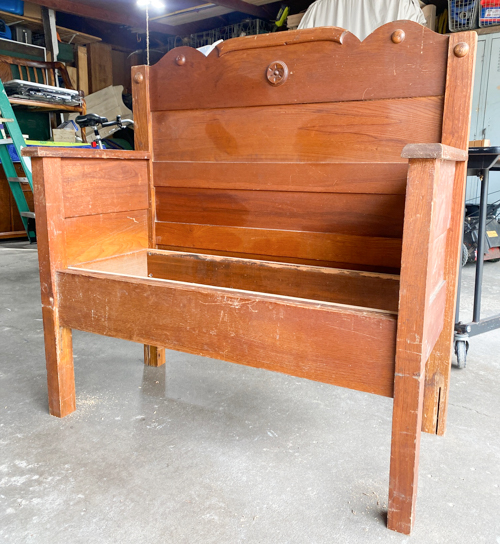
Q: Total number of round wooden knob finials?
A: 4